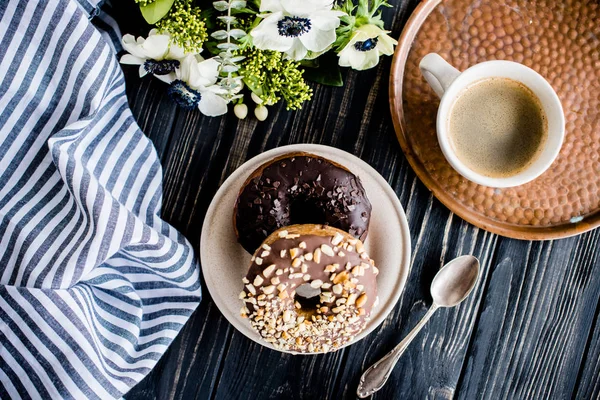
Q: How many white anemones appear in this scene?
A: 4